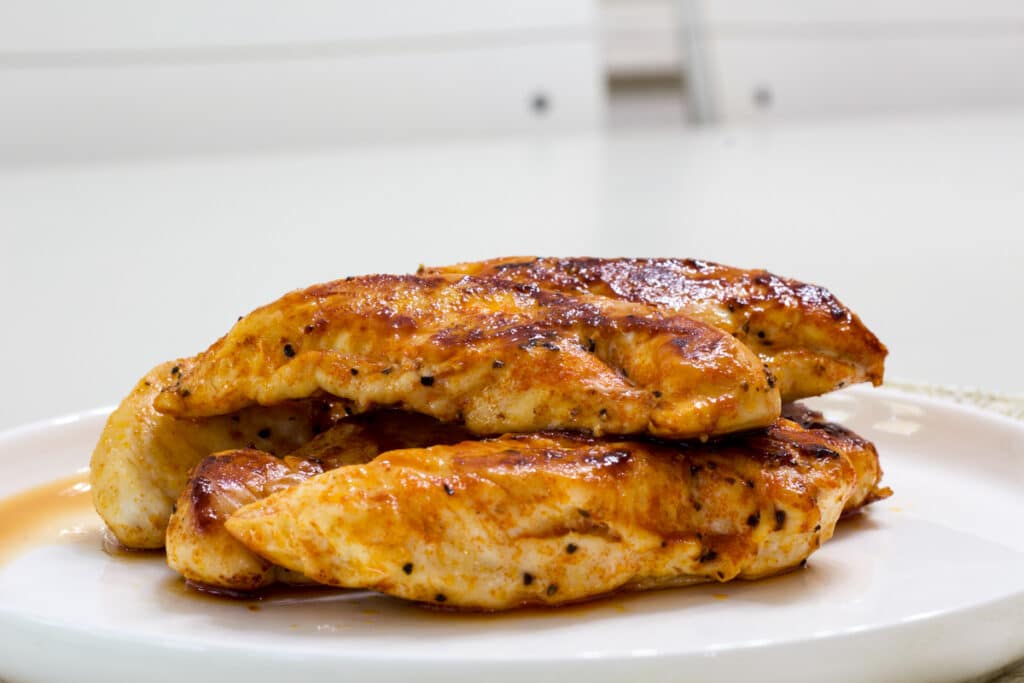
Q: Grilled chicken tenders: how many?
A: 5